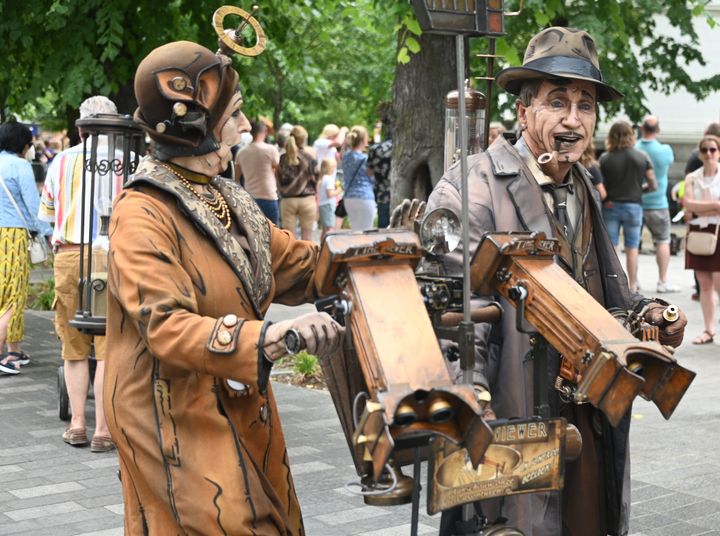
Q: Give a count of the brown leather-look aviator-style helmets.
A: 1